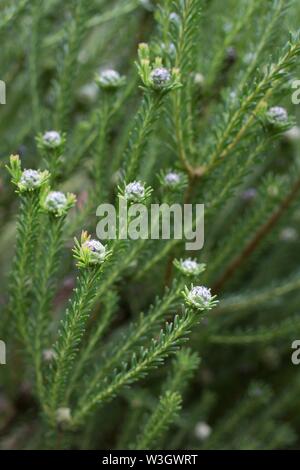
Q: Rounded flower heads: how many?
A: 11